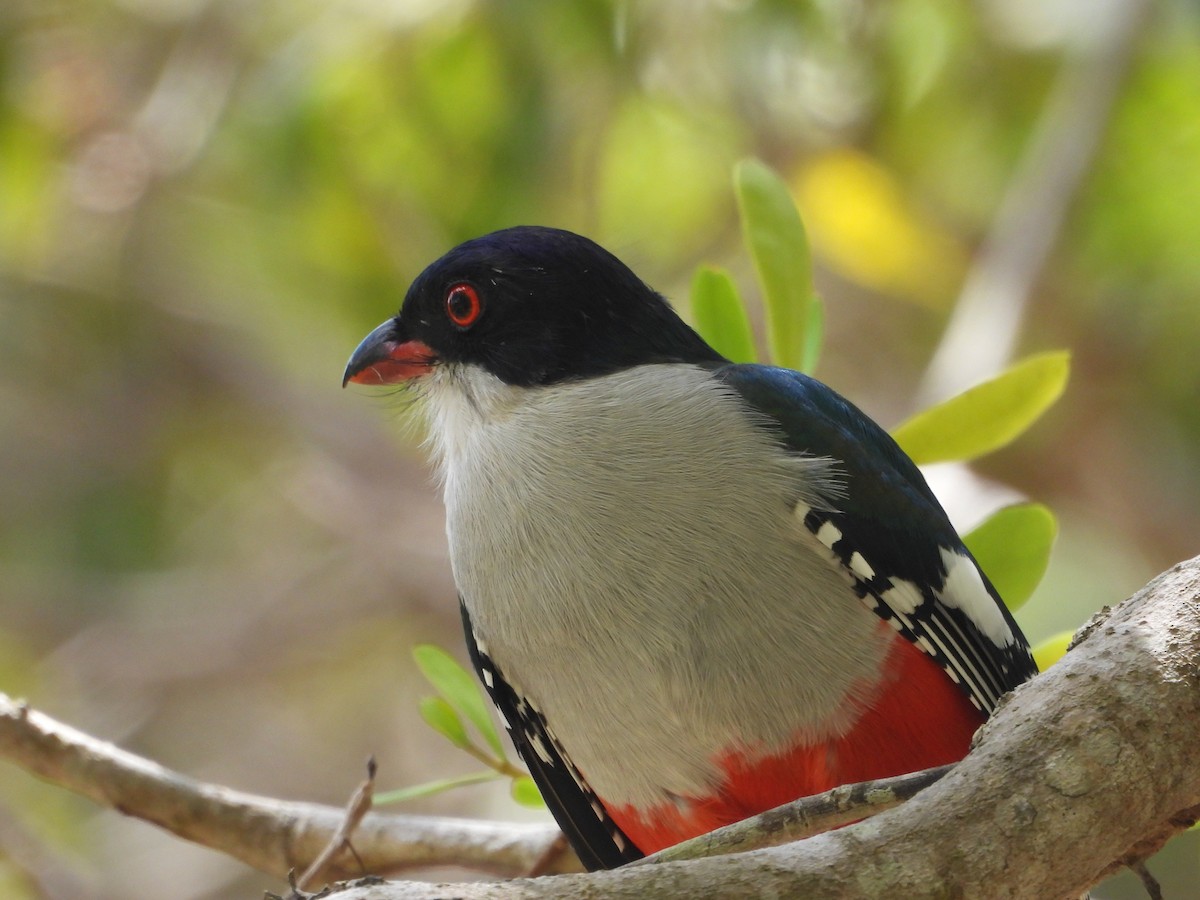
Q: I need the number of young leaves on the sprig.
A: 4